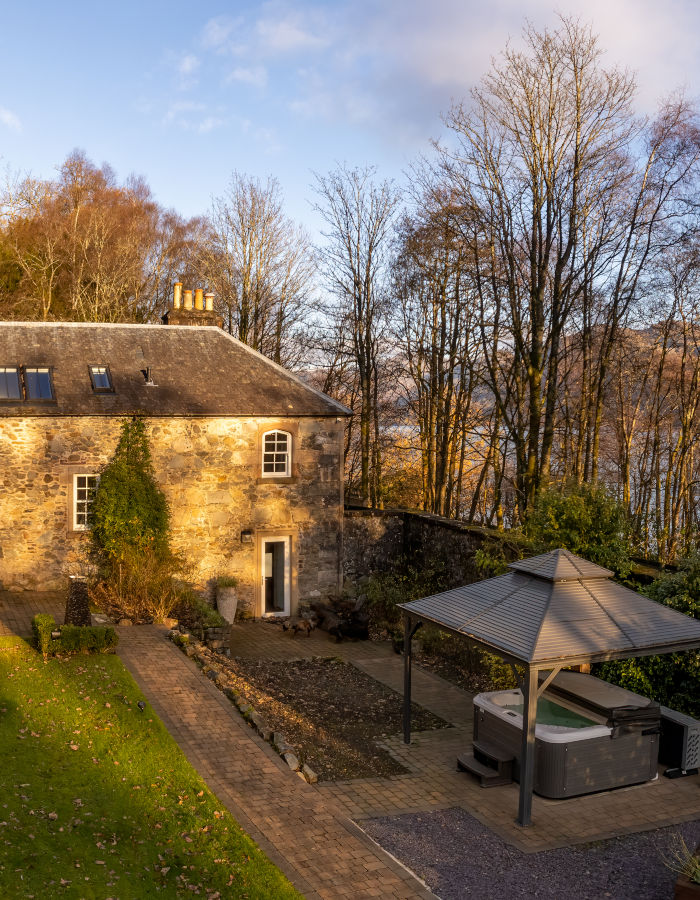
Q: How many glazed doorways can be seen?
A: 1